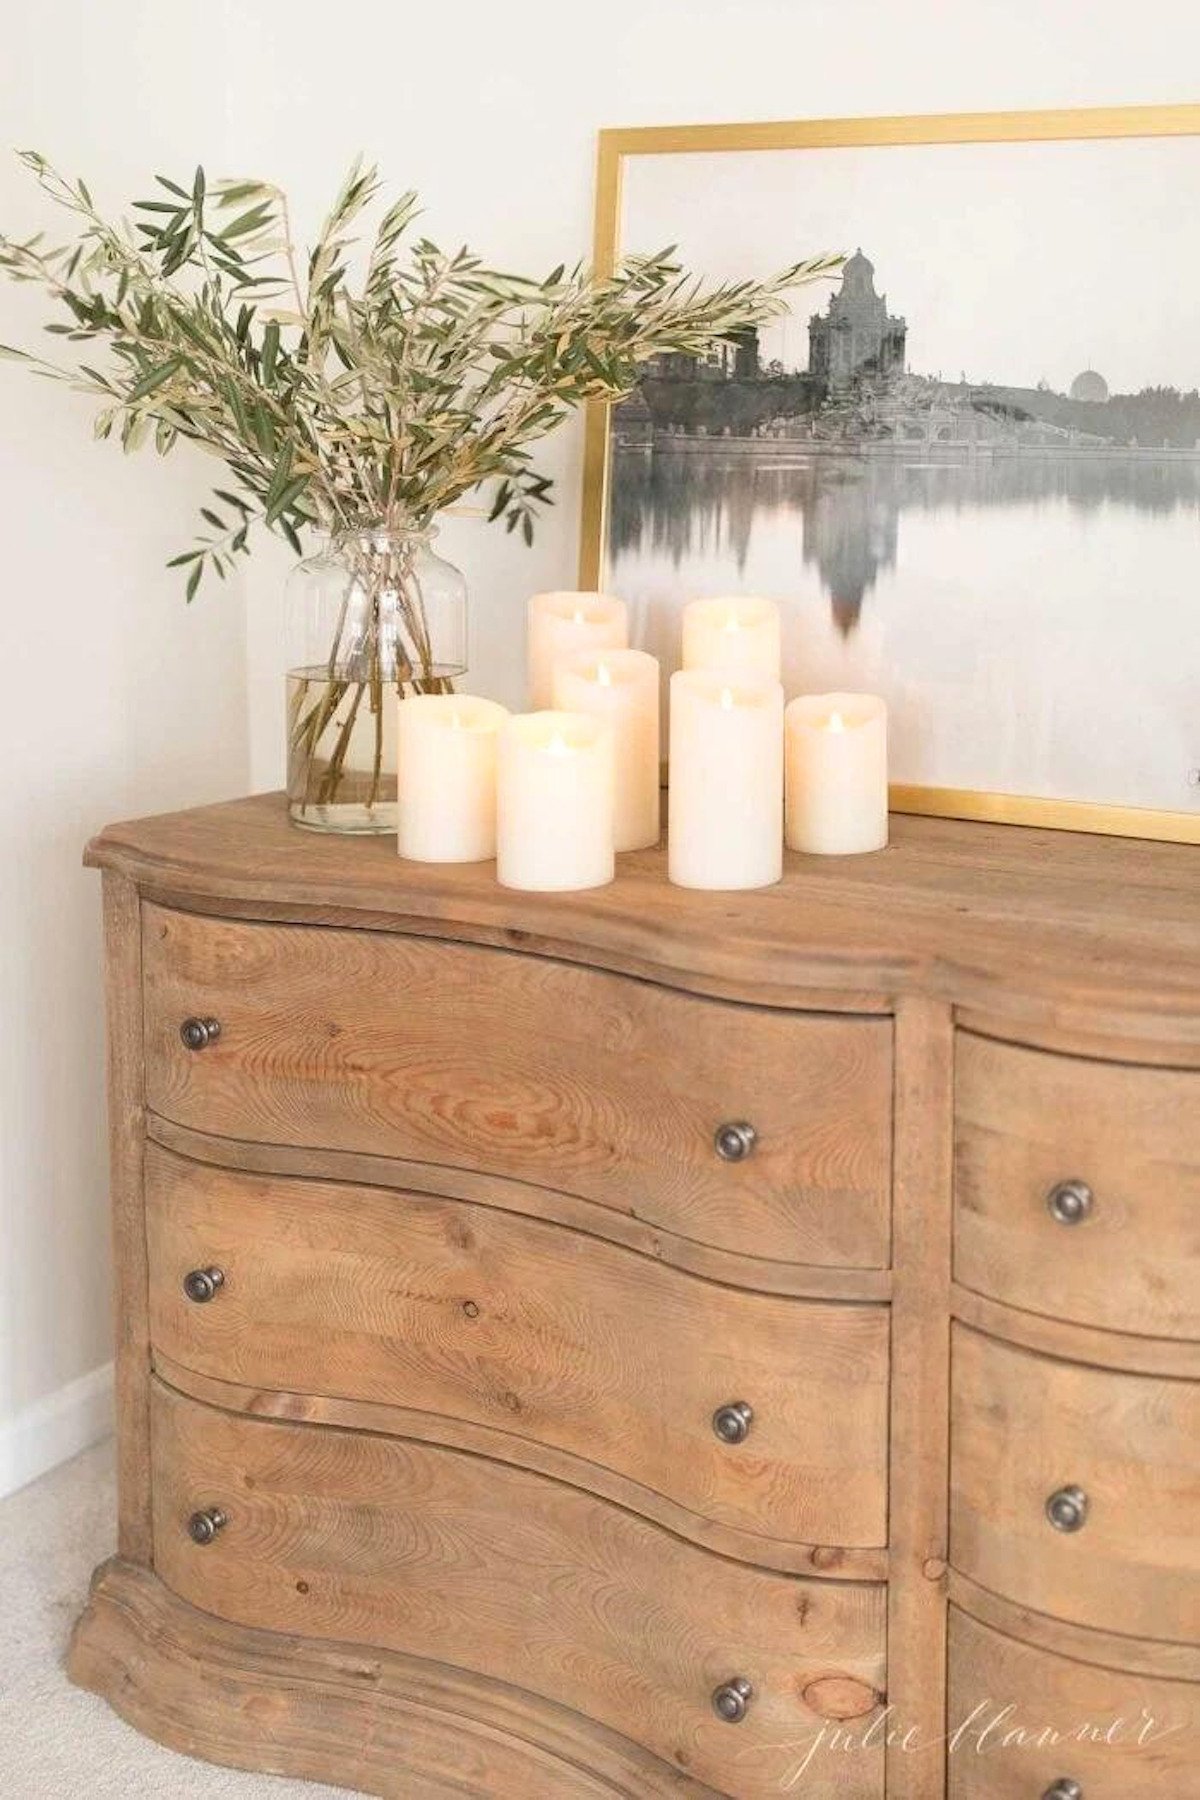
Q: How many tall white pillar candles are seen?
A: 7